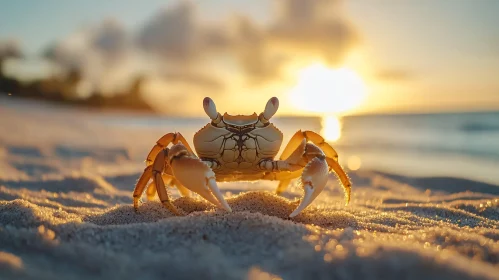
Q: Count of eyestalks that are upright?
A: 2